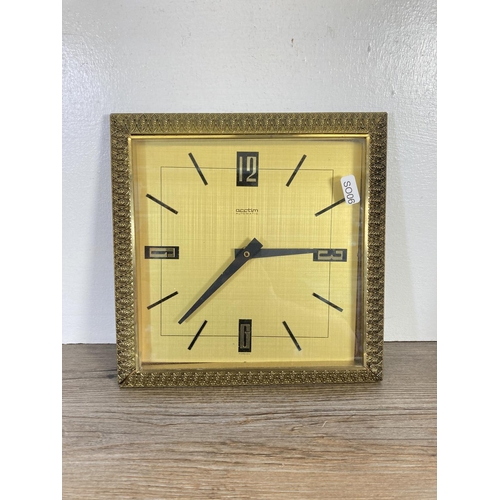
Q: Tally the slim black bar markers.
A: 8